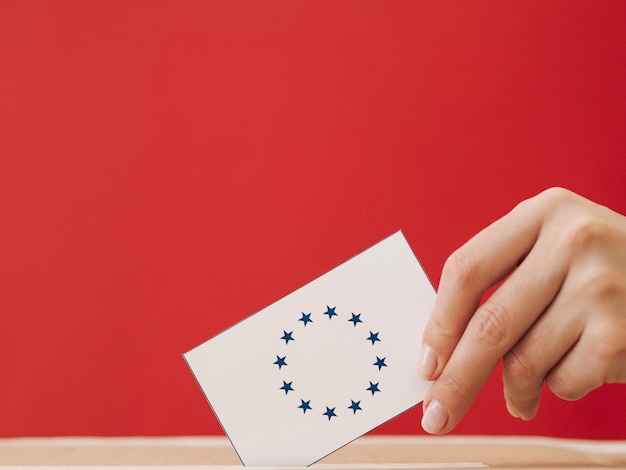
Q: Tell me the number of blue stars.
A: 12